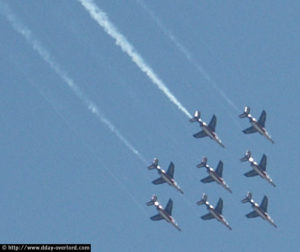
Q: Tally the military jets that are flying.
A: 8